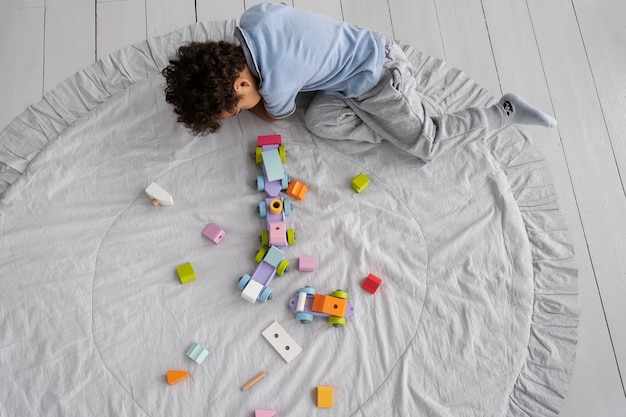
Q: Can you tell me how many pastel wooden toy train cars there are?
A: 4